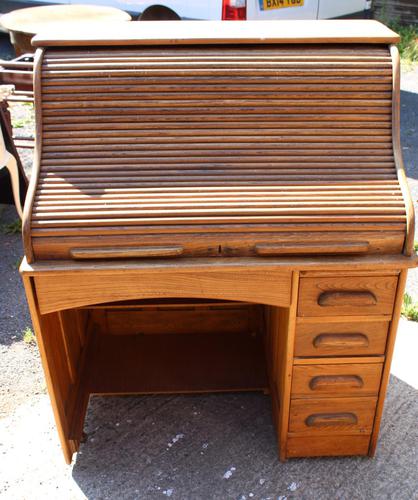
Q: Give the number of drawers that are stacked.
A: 4